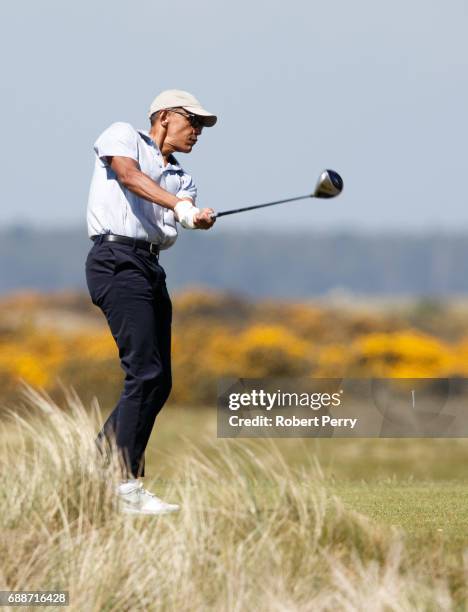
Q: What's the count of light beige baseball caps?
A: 1